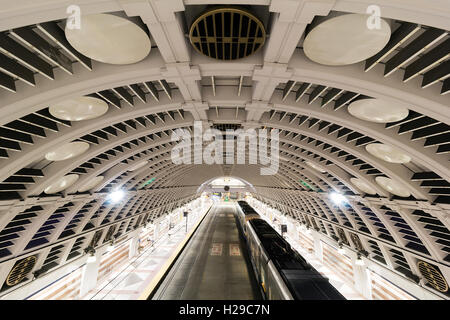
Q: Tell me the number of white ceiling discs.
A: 12